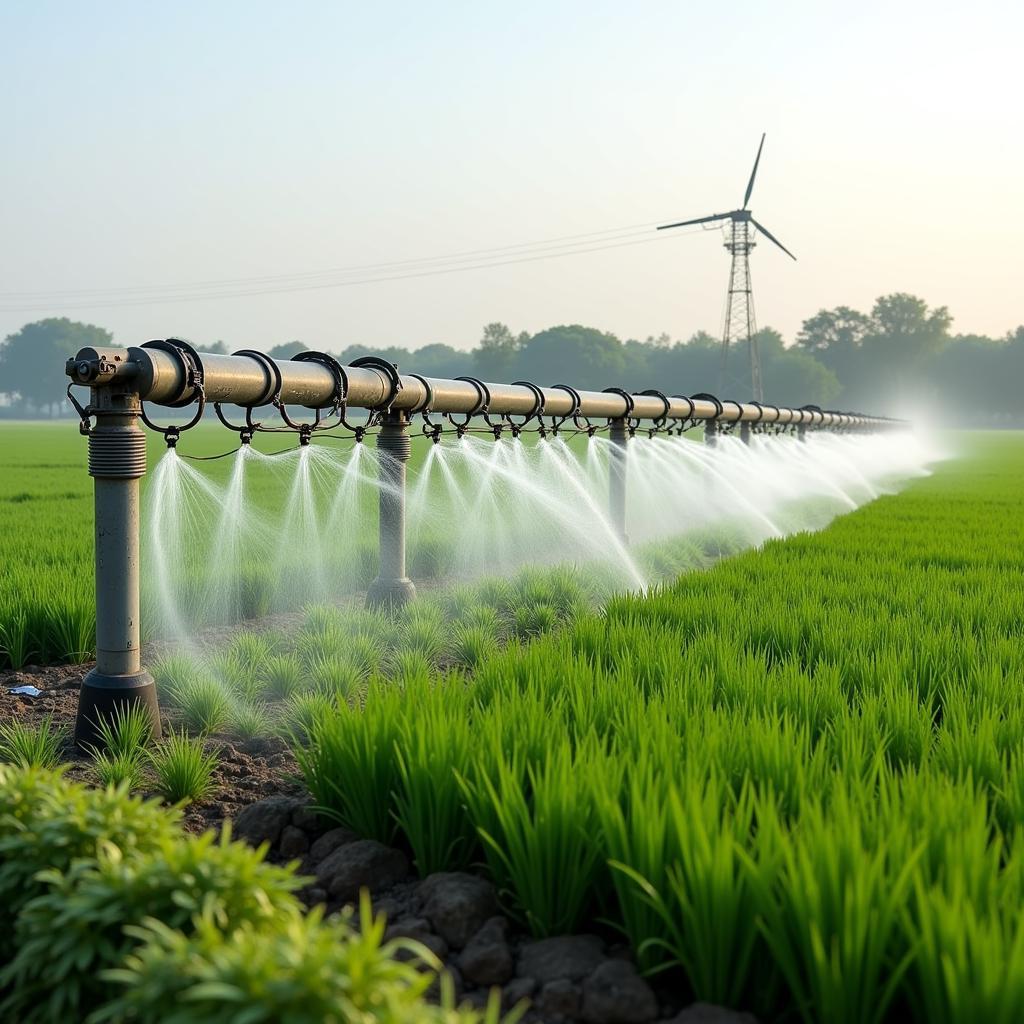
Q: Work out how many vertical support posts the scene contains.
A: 6